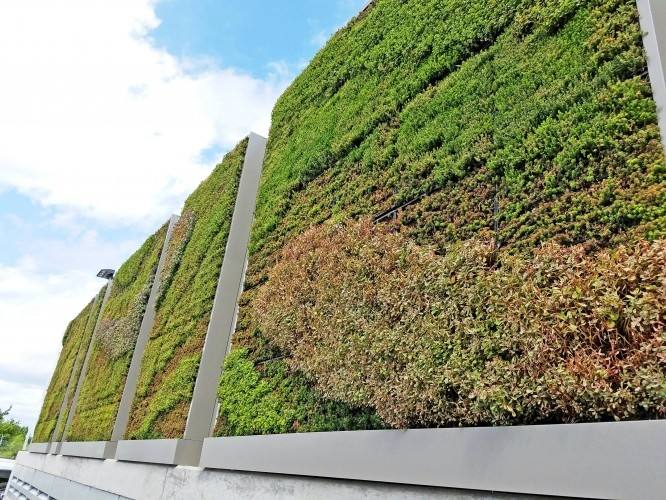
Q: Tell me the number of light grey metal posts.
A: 5